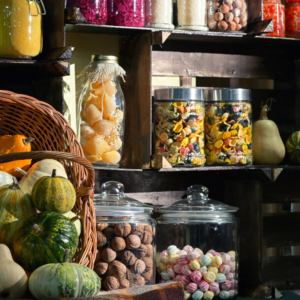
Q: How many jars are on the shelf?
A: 13